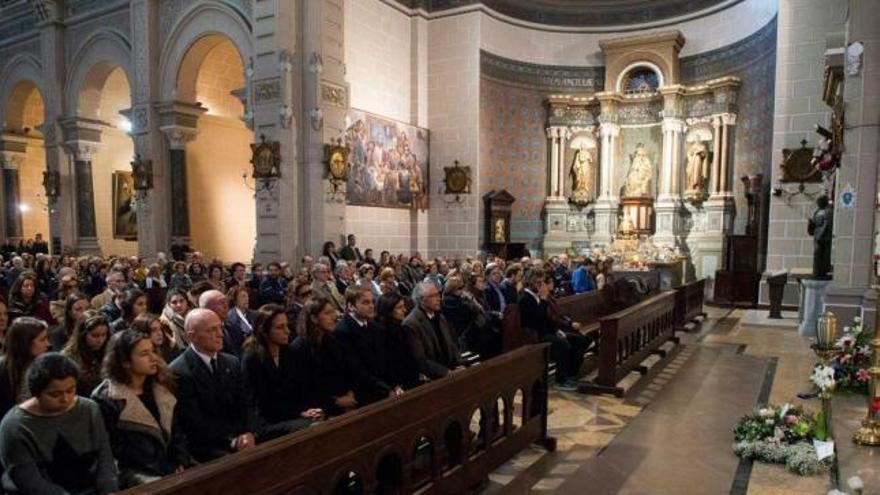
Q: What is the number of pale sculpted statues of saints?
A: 3